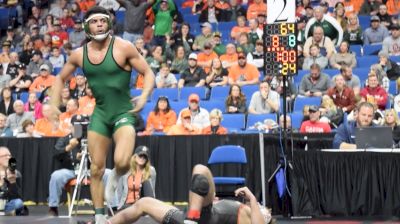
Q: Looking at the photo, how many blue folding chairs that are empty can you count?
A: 1